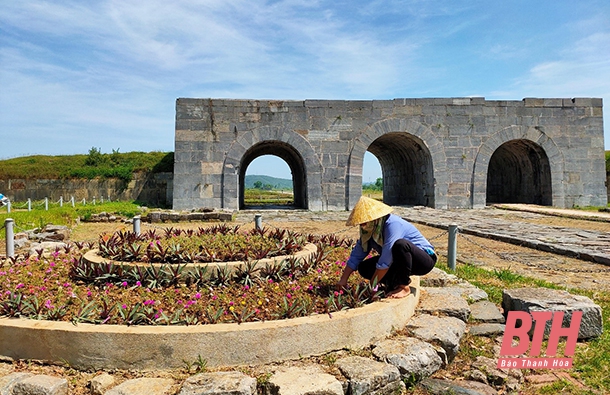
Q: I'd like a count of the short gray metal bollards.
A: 13